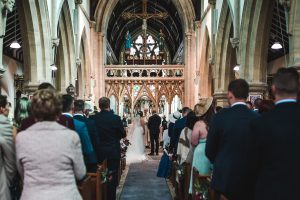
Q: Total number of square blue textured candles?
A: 0